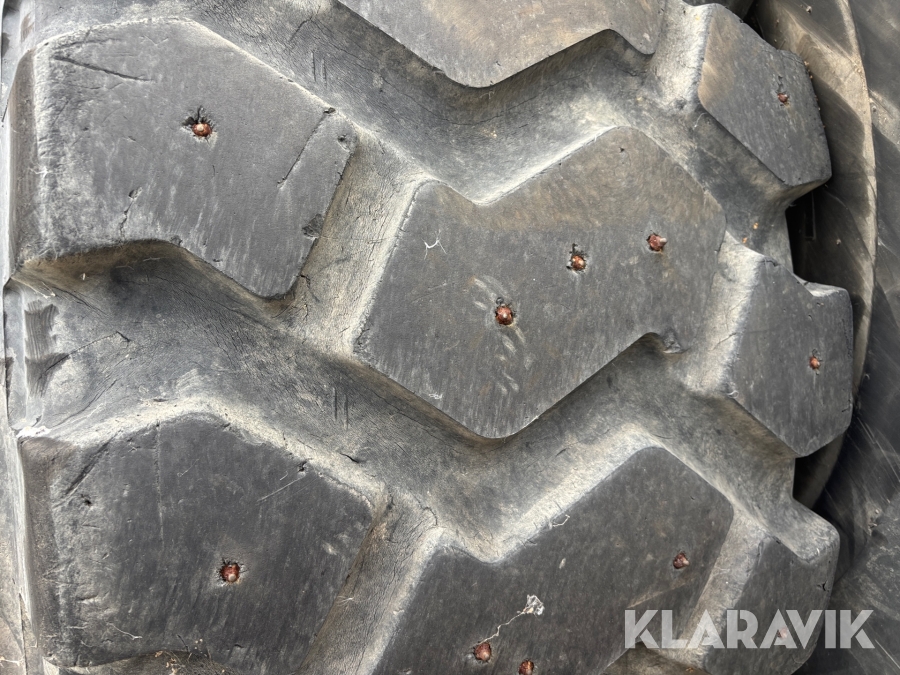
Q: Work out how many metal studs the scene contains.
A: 11